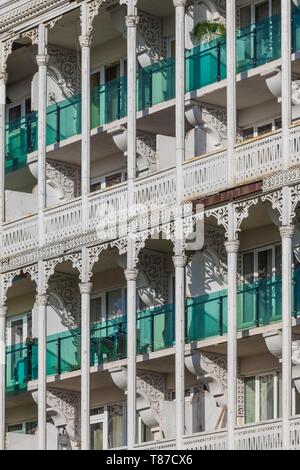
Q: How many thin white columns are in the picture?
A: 14